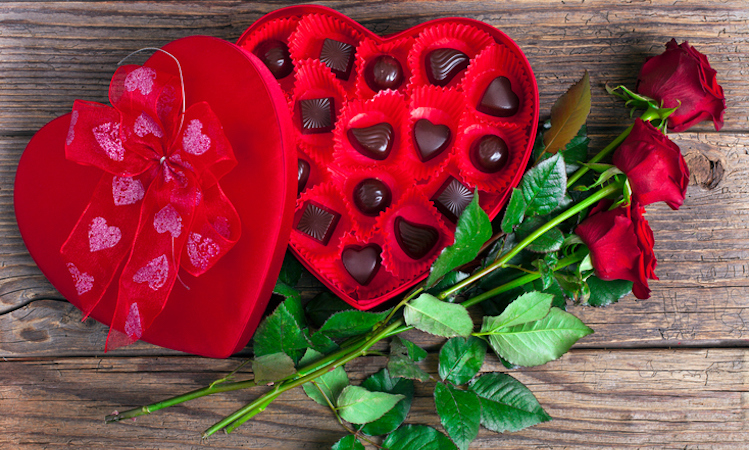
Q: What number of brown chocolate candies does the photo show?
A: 15